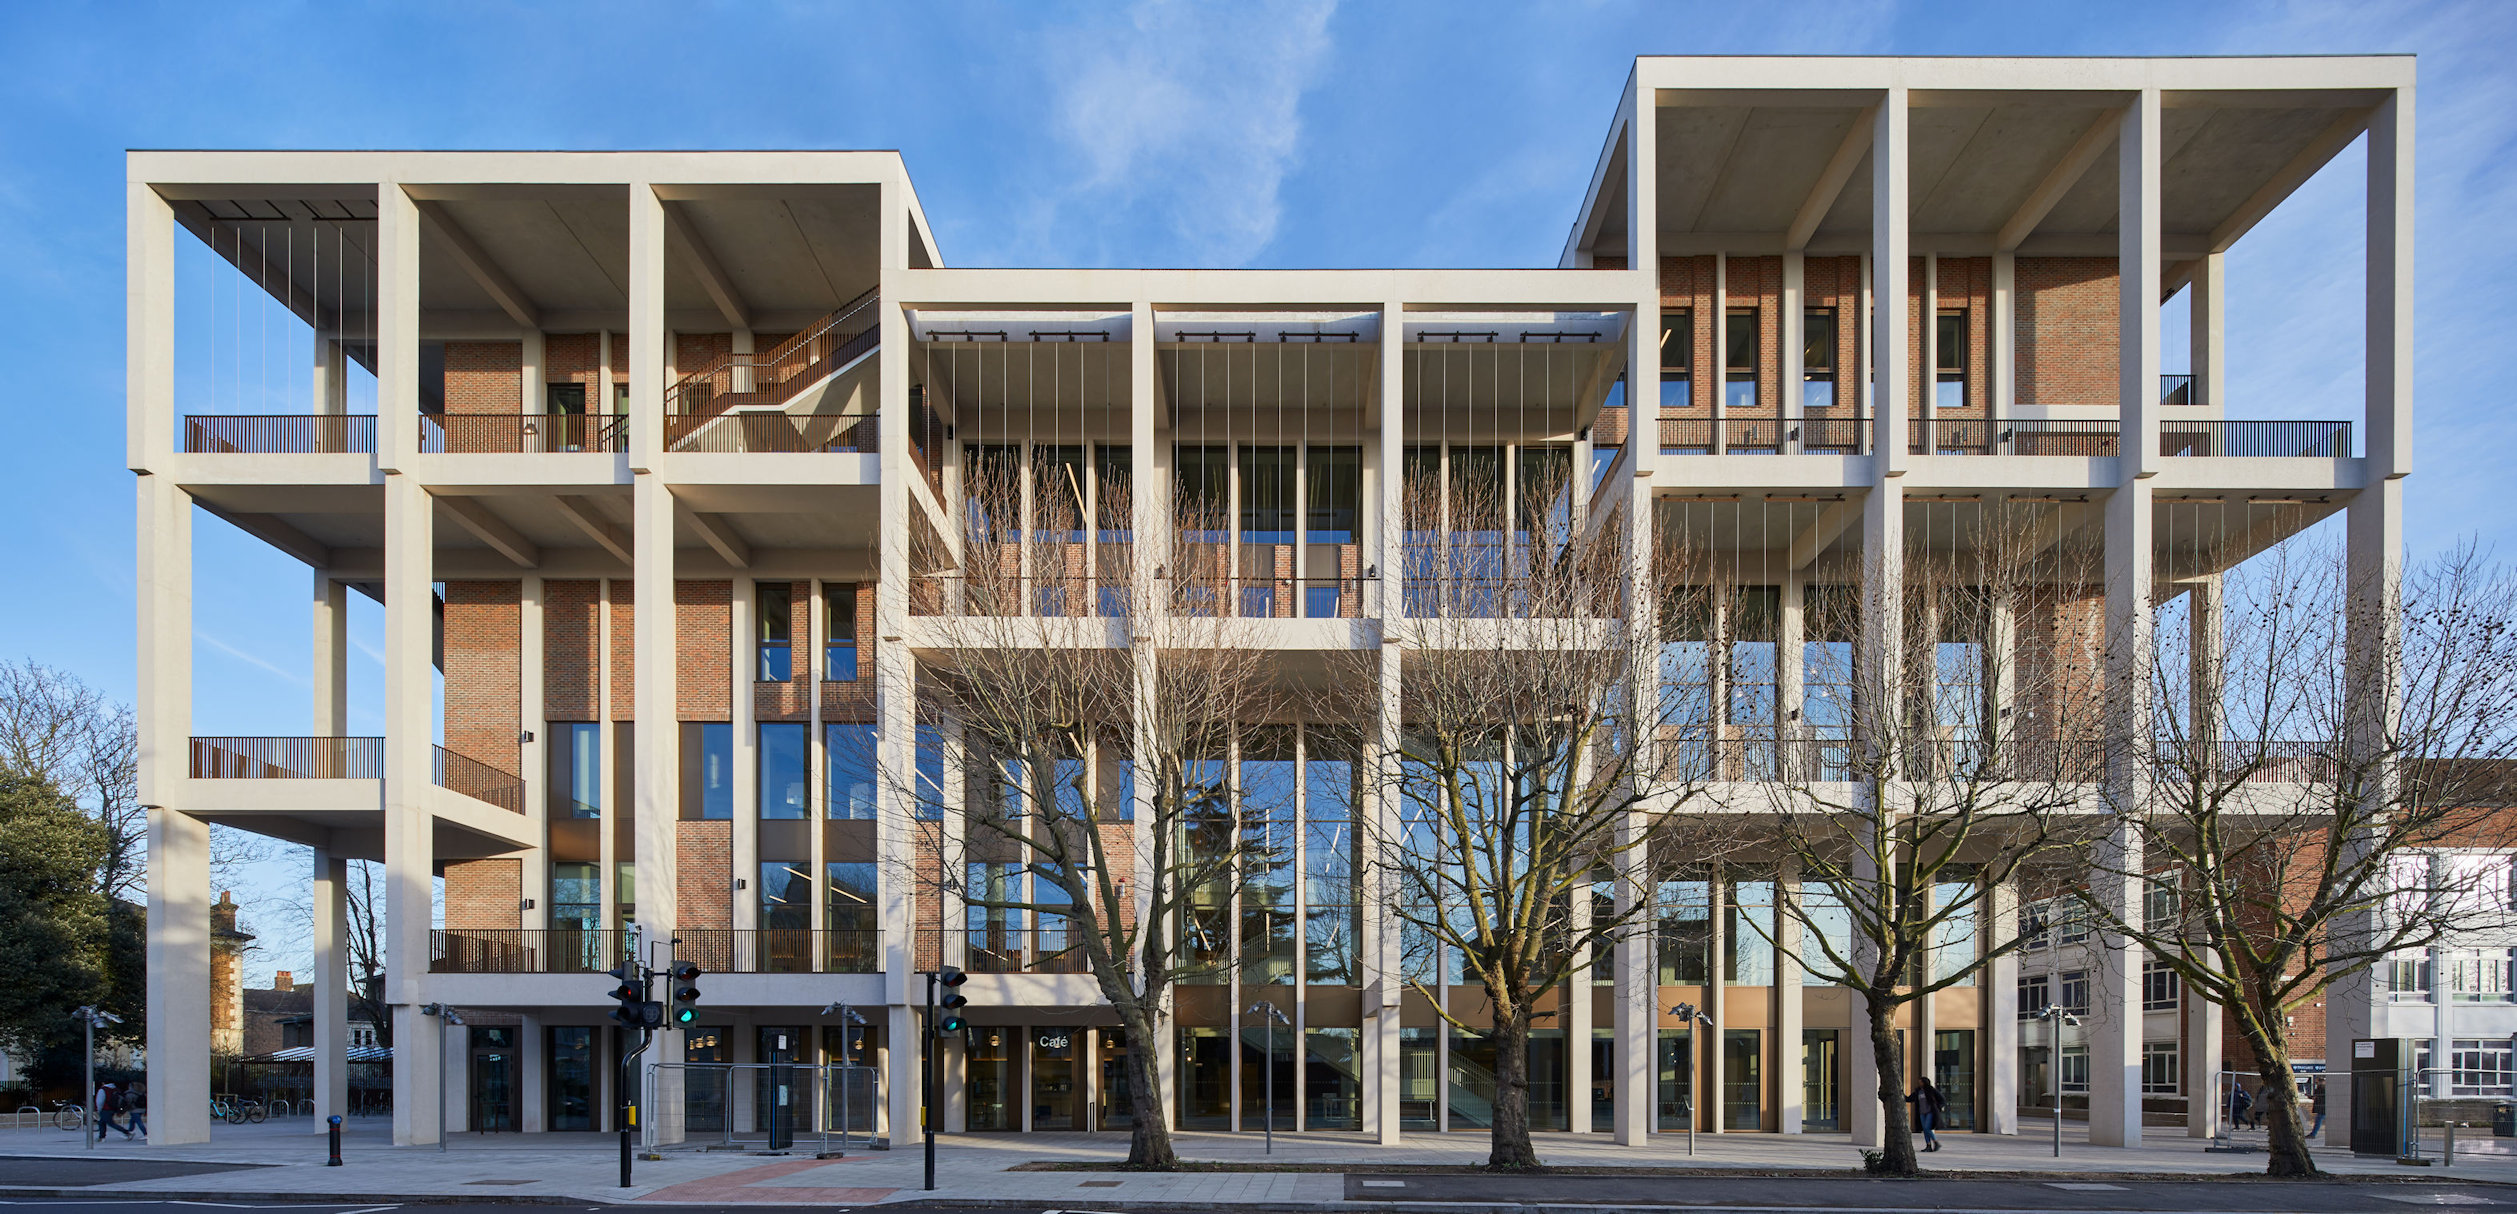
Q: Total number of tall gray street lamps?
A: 6